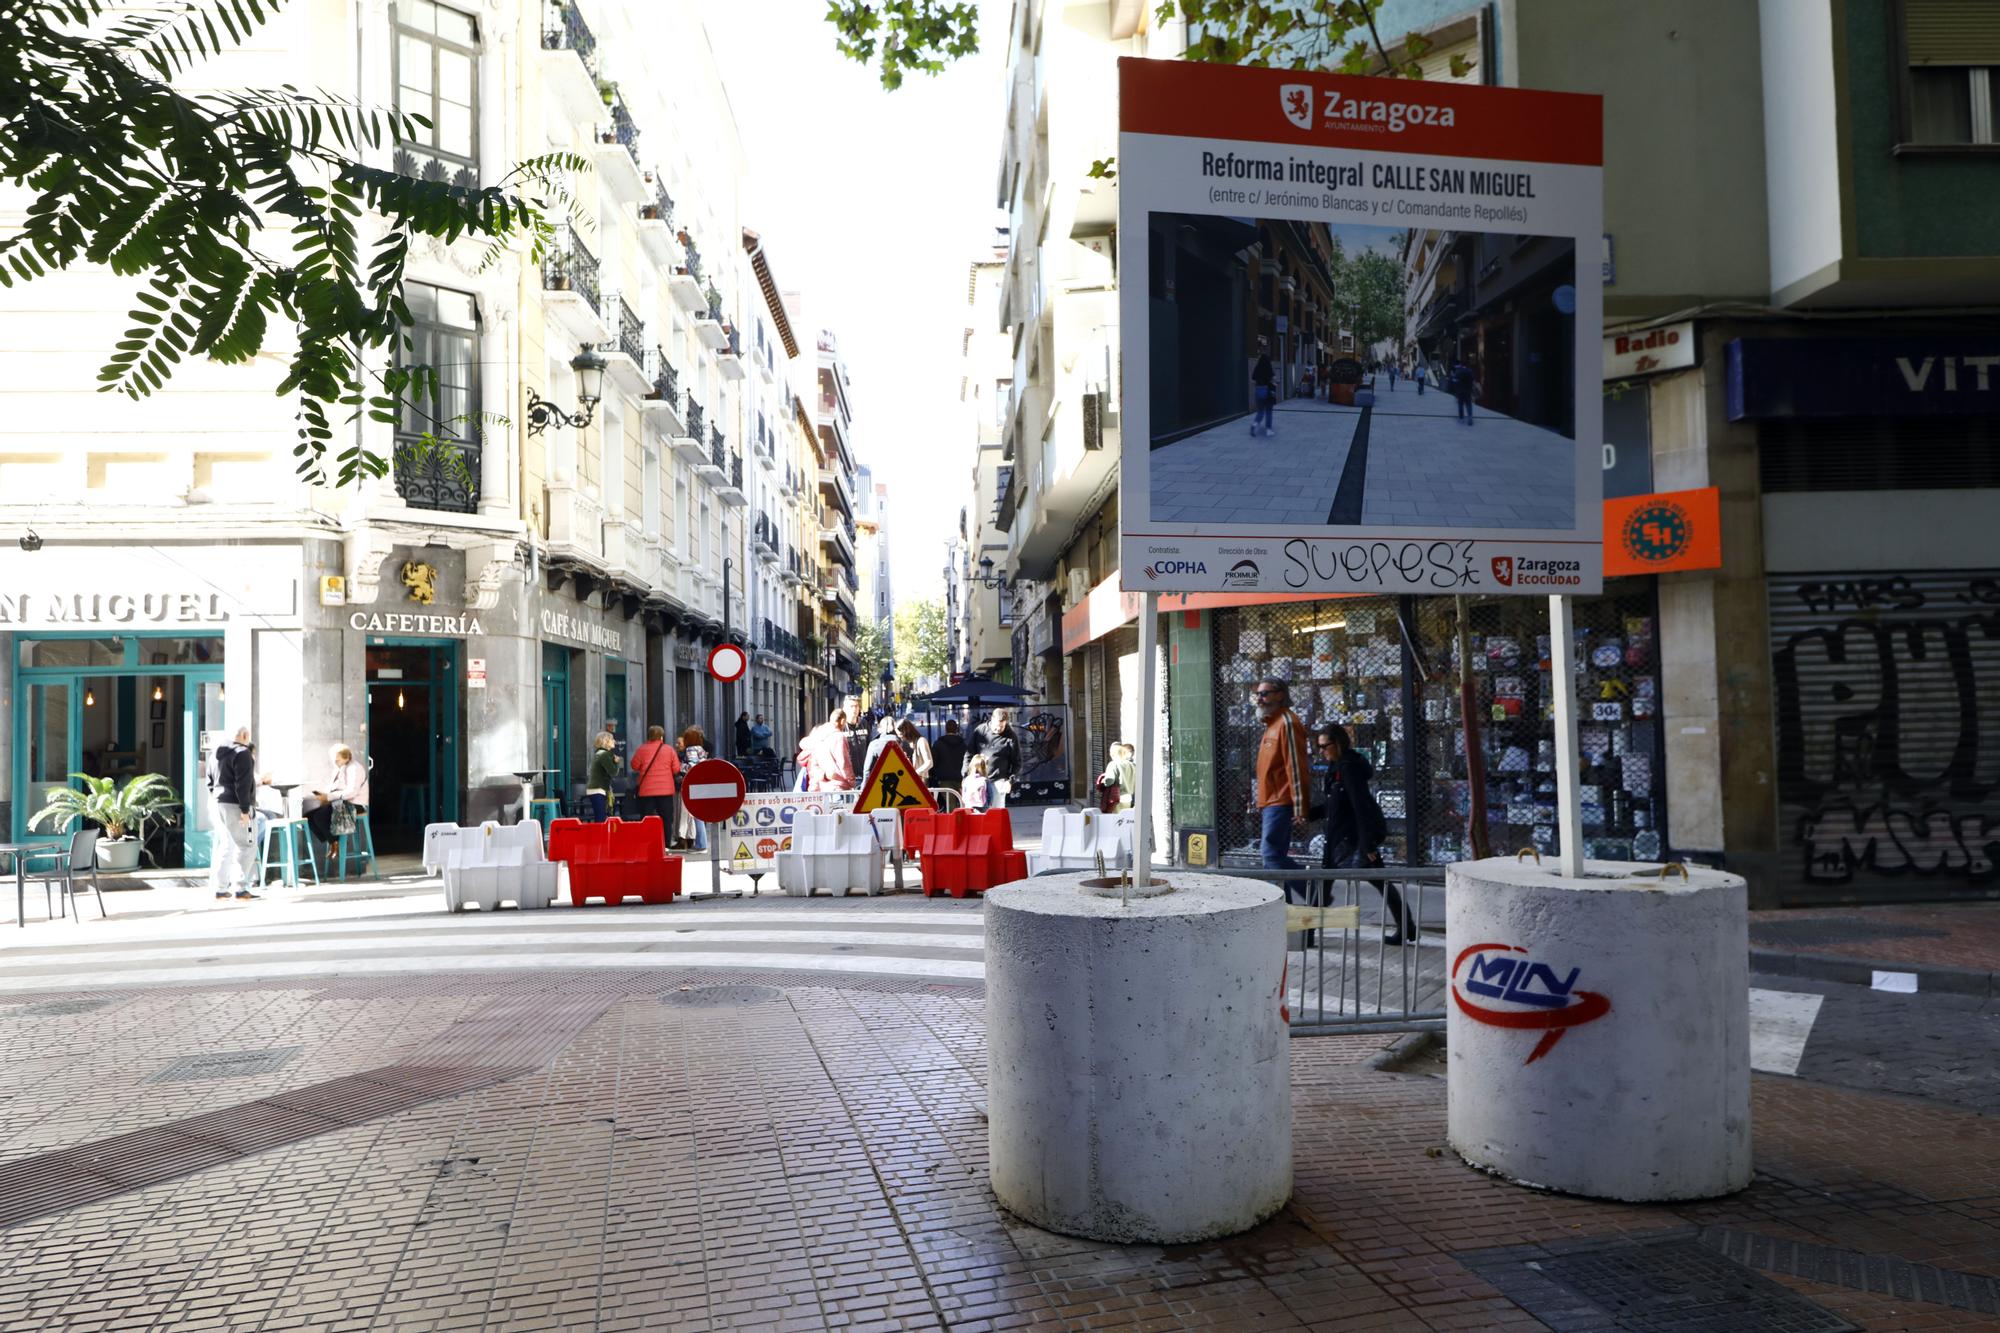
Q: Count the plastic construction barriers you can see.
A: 5